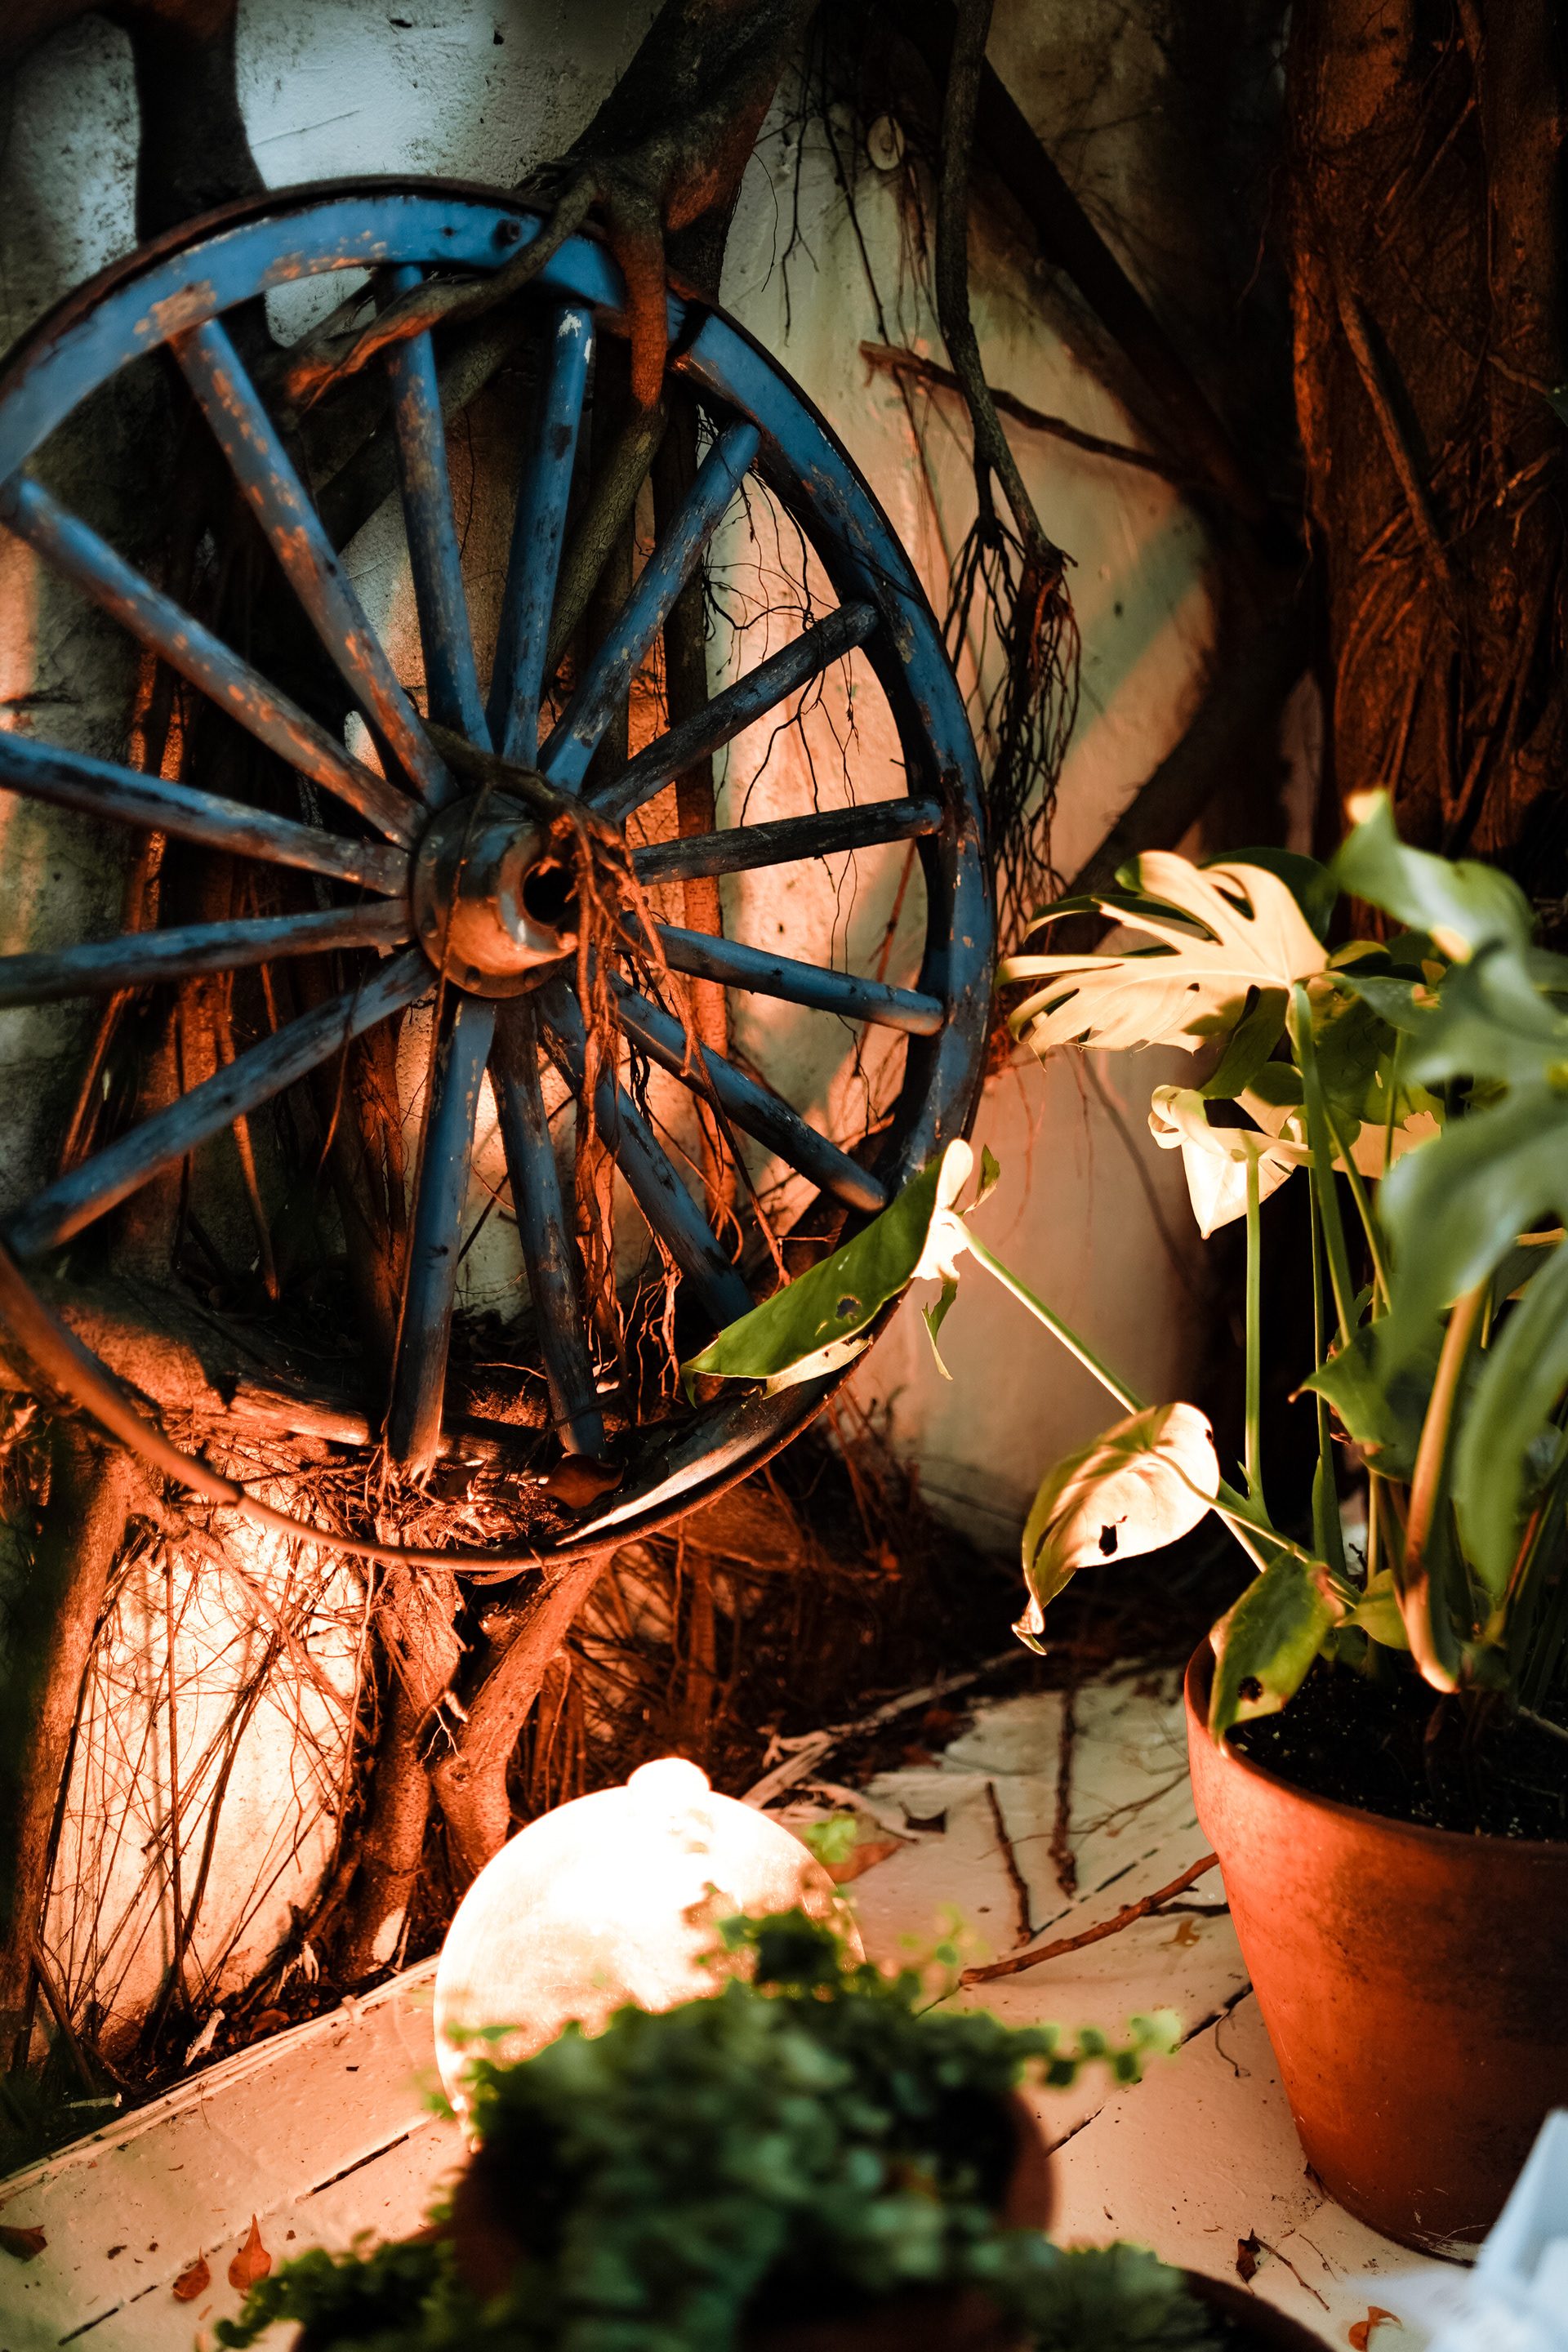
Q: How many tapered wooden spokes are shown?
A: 15